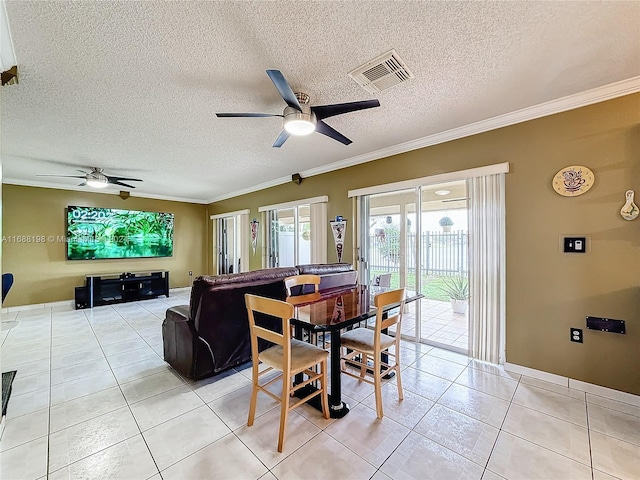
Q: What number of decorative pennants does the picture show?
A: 2